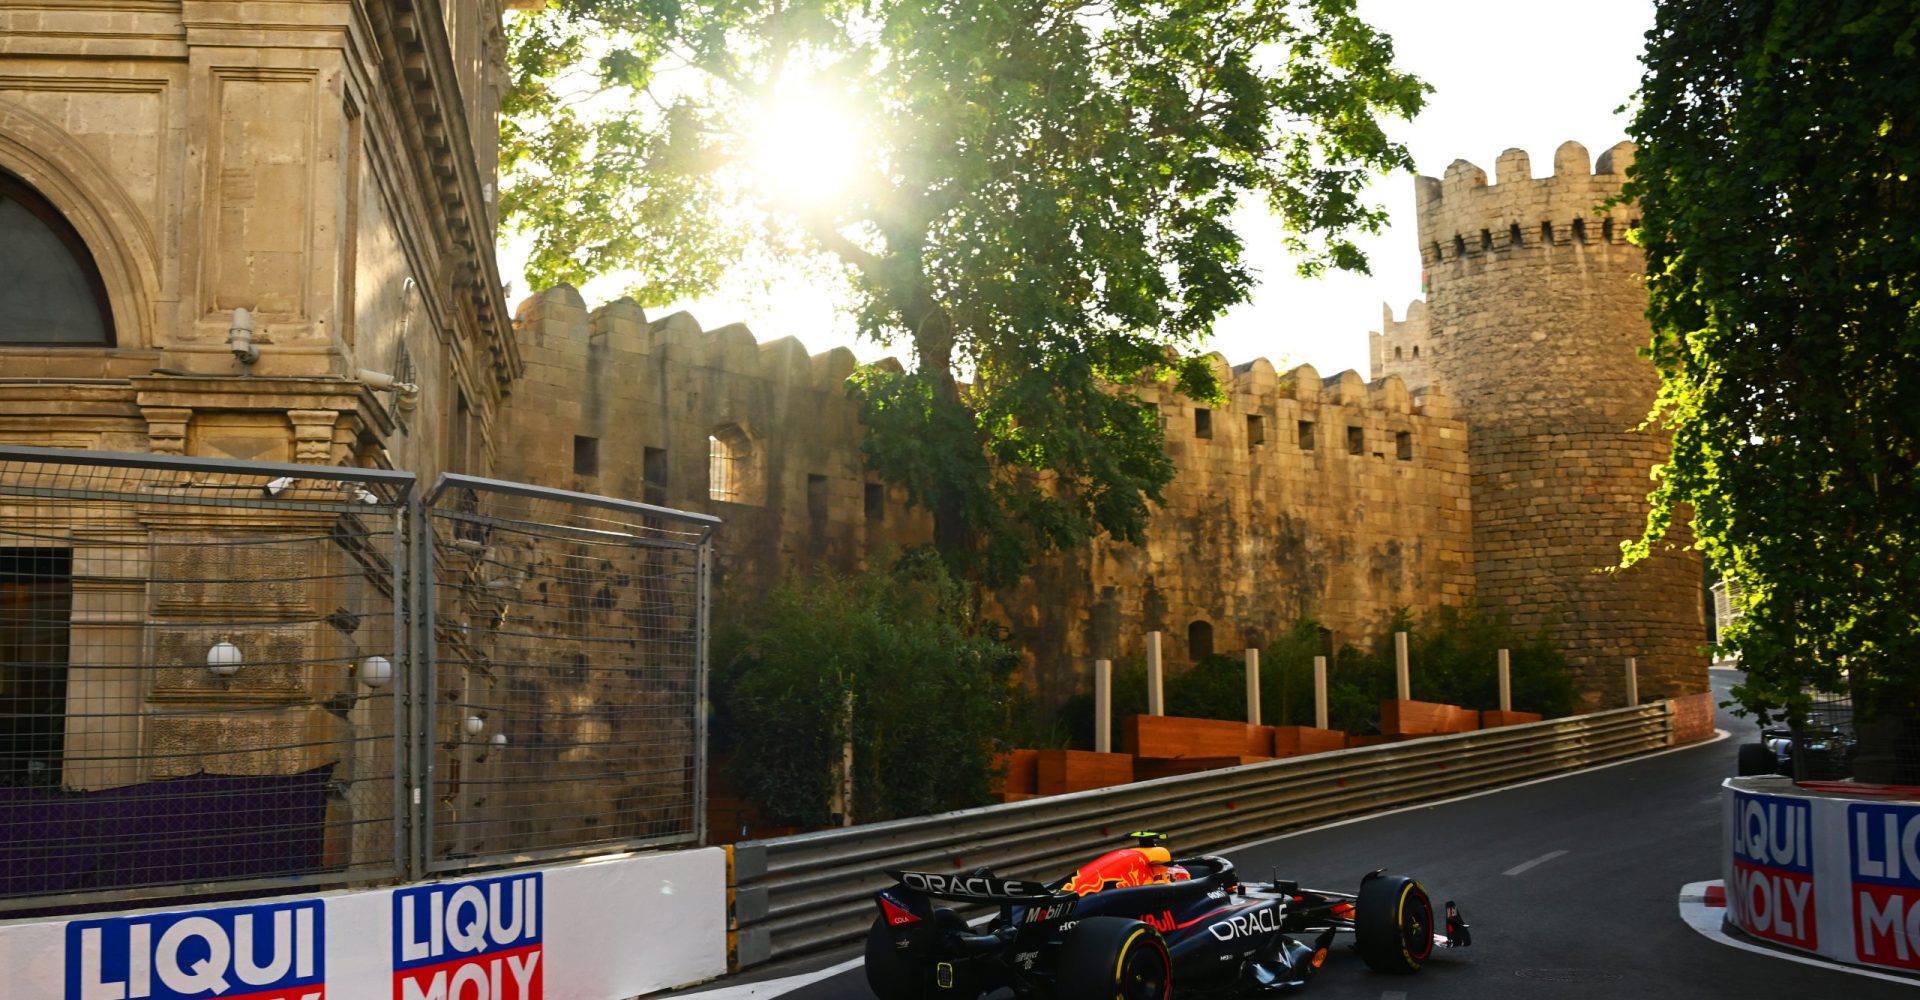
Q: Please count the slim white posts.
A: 7